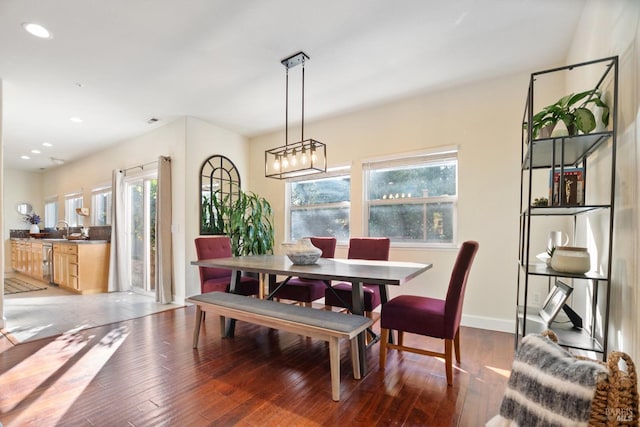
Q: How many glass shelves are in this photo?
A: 4